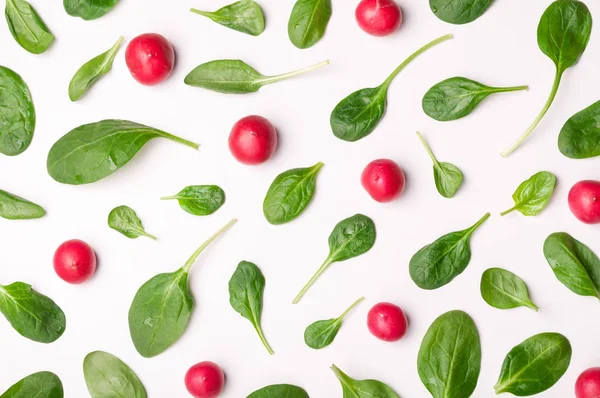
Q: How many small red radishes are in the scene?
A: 9